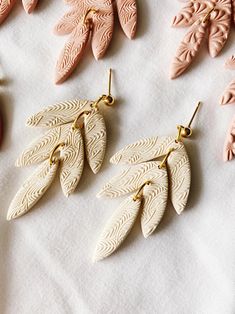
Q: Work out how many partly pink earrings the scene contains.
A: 4